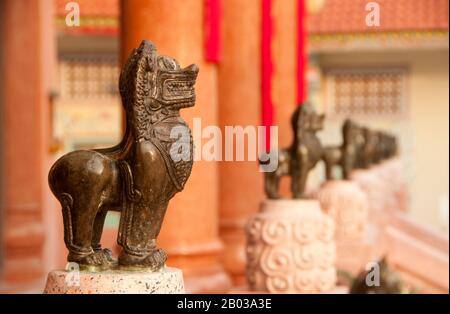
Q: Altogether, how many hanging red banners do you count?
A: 3